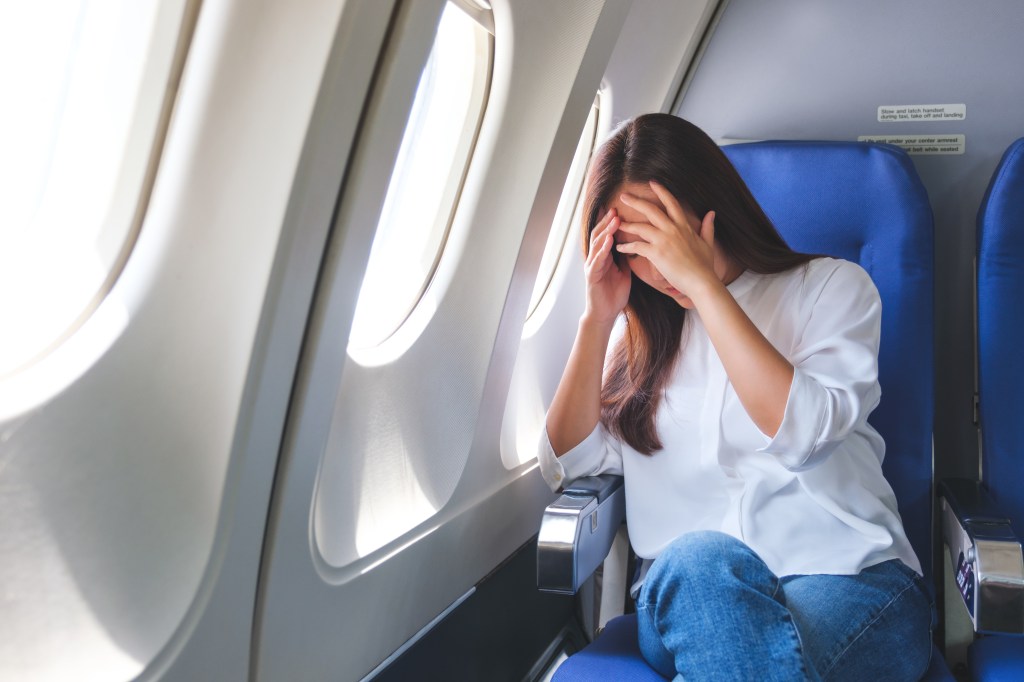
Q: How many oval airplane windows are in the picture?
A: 3